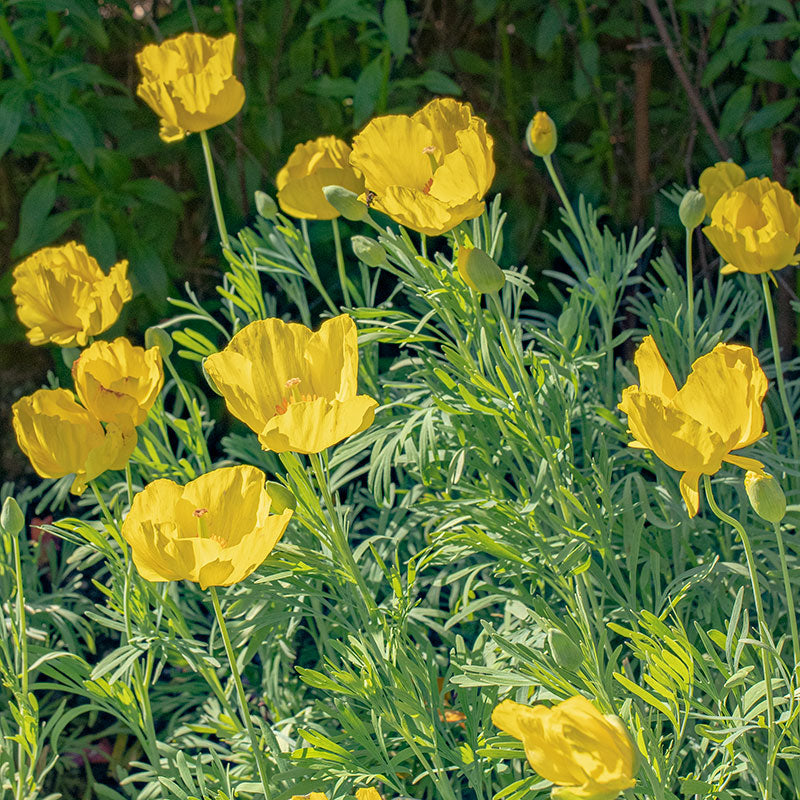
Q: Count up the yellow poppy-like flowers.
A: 12